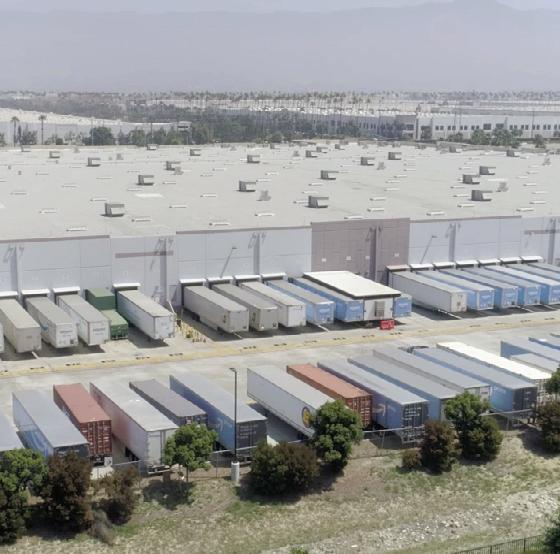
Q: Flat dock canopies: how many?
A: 15